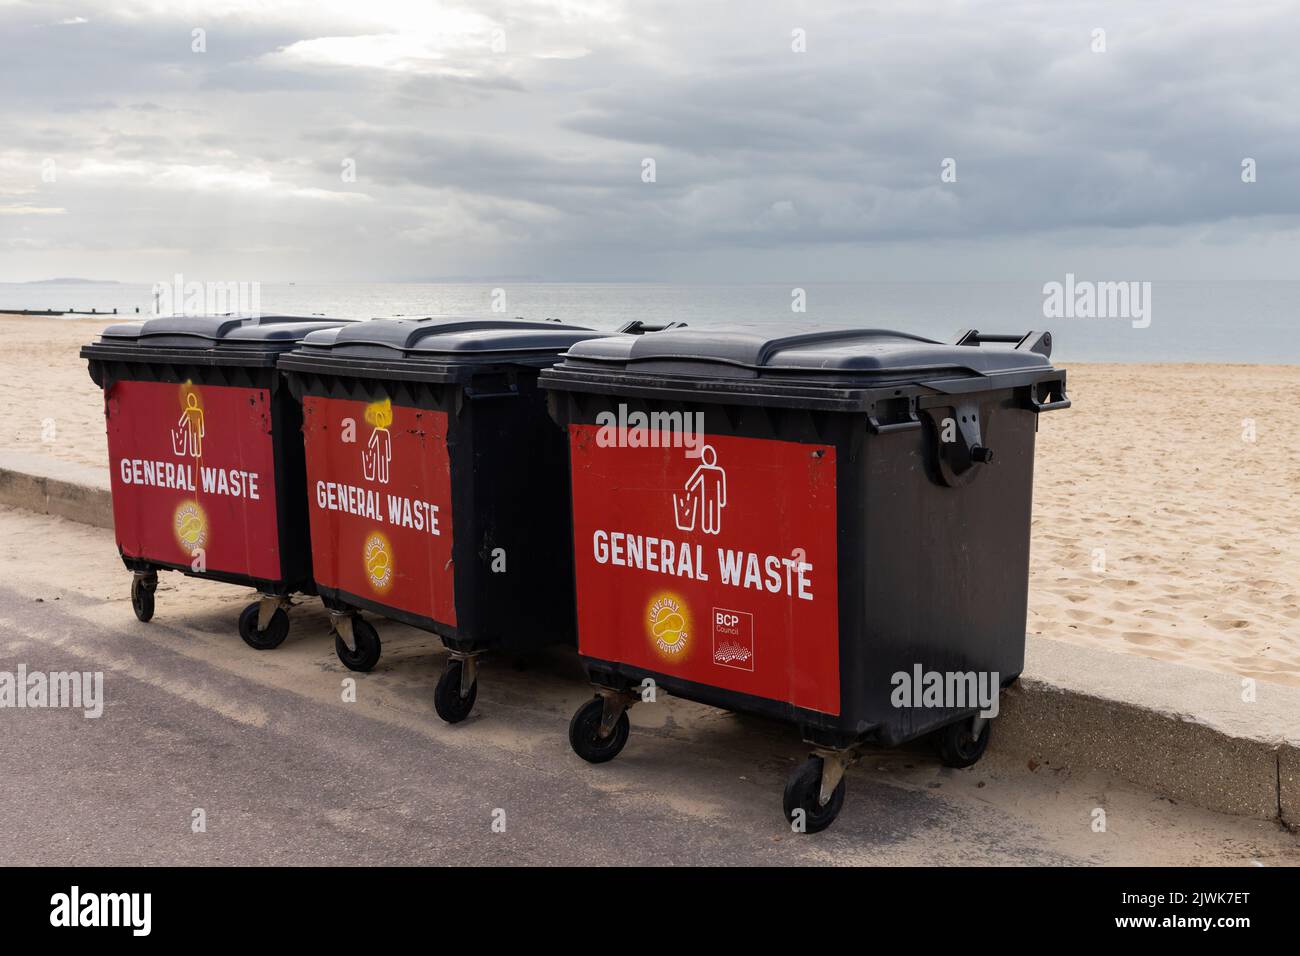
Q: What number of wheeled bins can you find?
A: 3